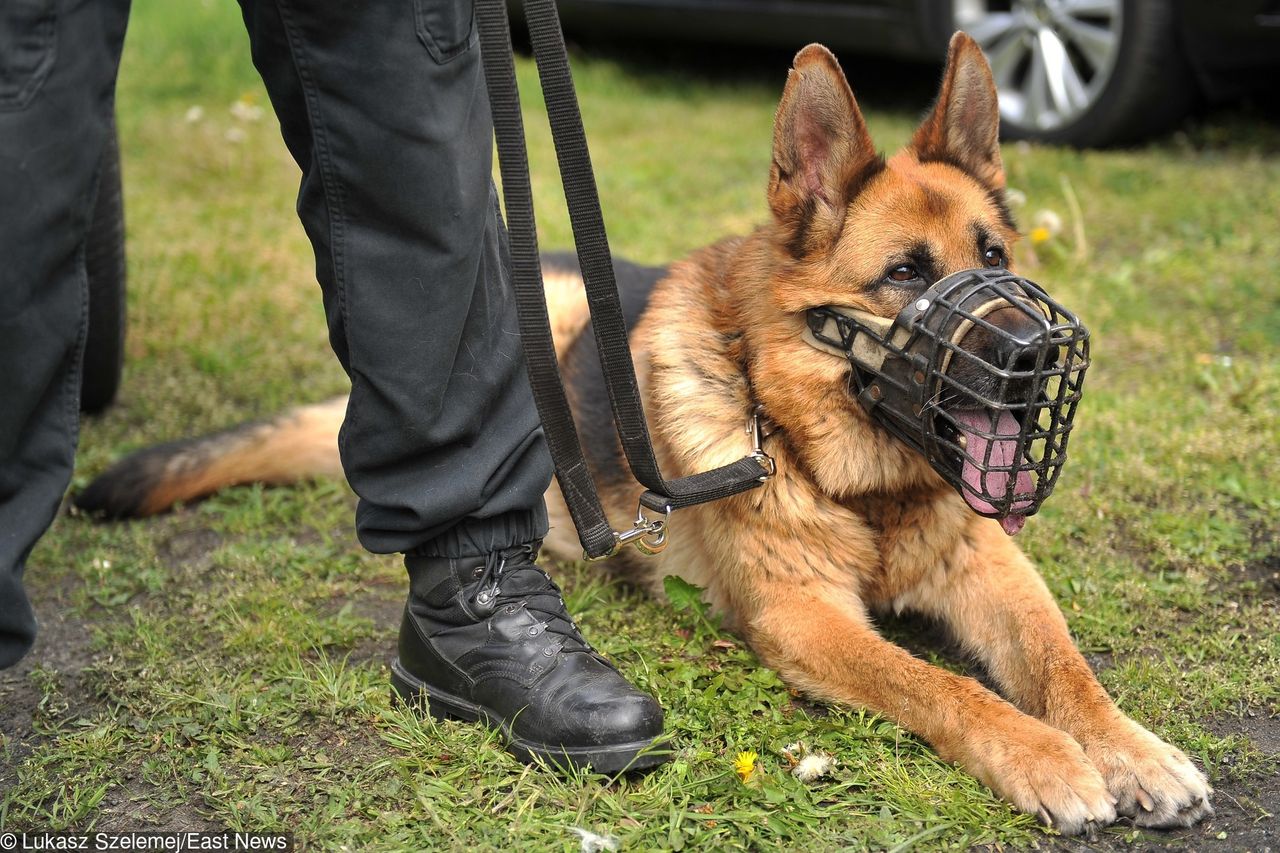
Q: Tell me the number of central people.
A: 1